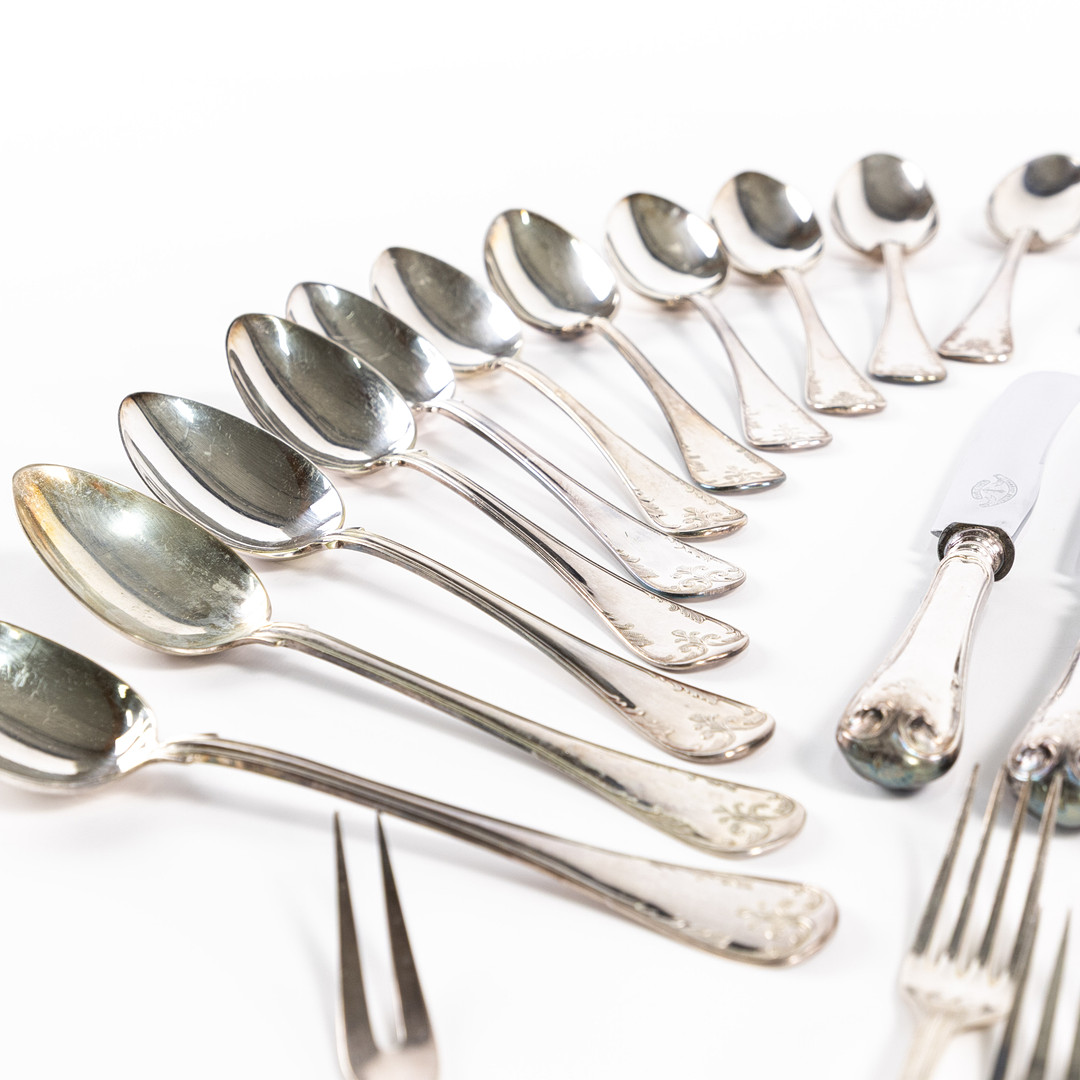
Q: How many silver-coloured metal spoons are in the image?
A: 11